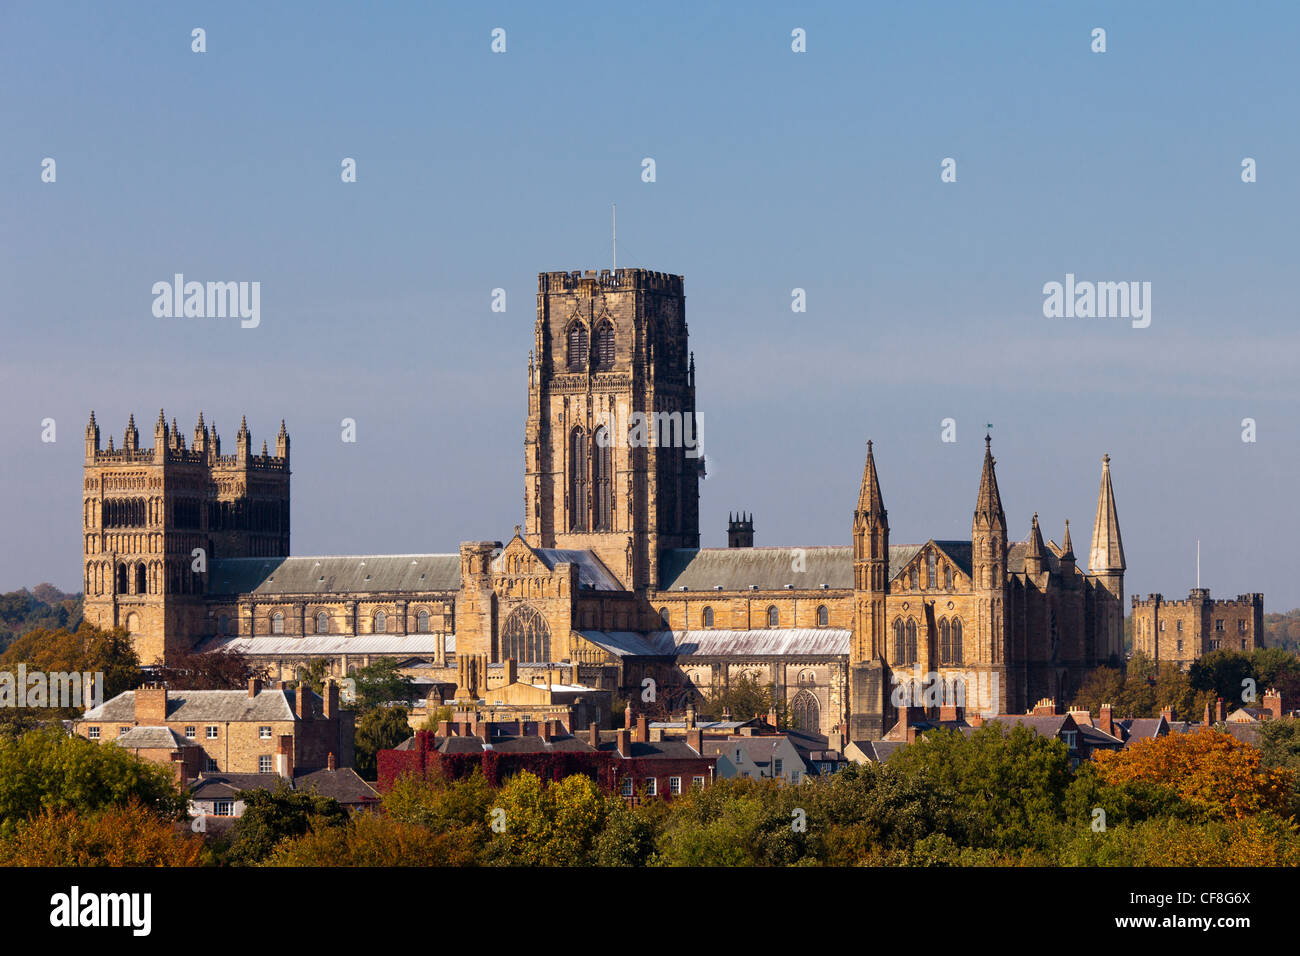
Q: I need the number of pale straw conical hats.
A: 0